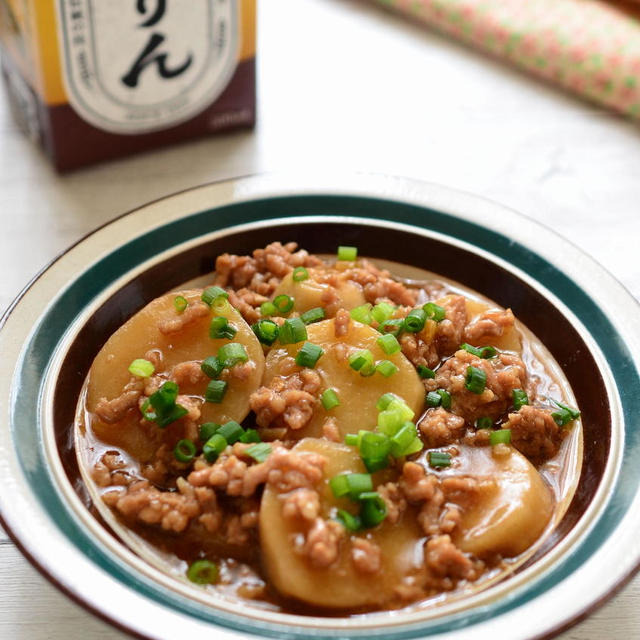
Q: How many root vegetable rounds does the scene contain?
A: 6